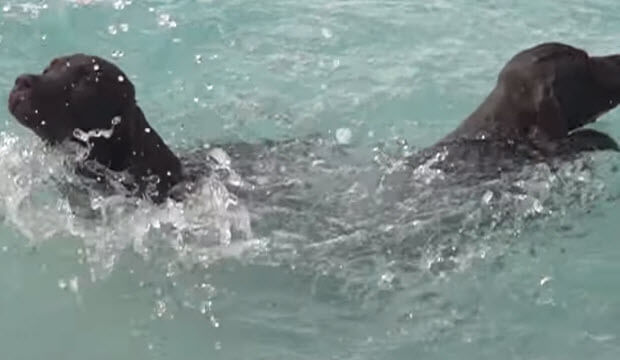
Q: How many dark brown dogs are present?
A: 2